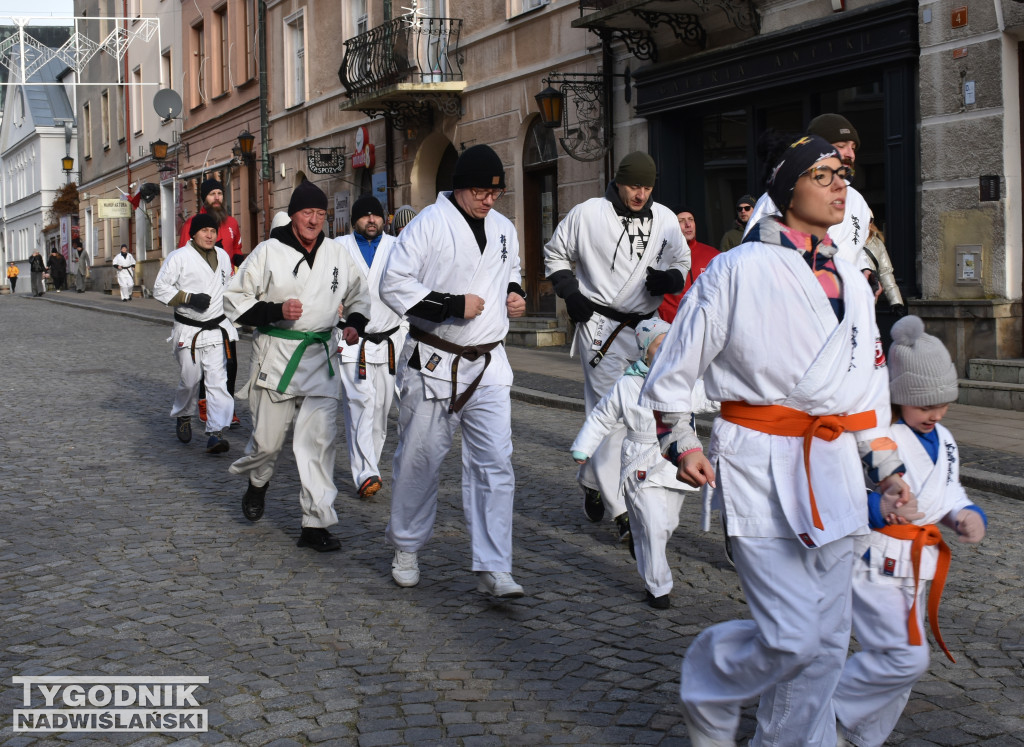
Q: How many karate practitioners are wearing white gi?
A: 10